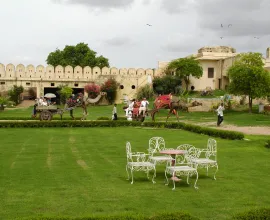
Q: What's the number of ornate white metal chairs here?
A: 4